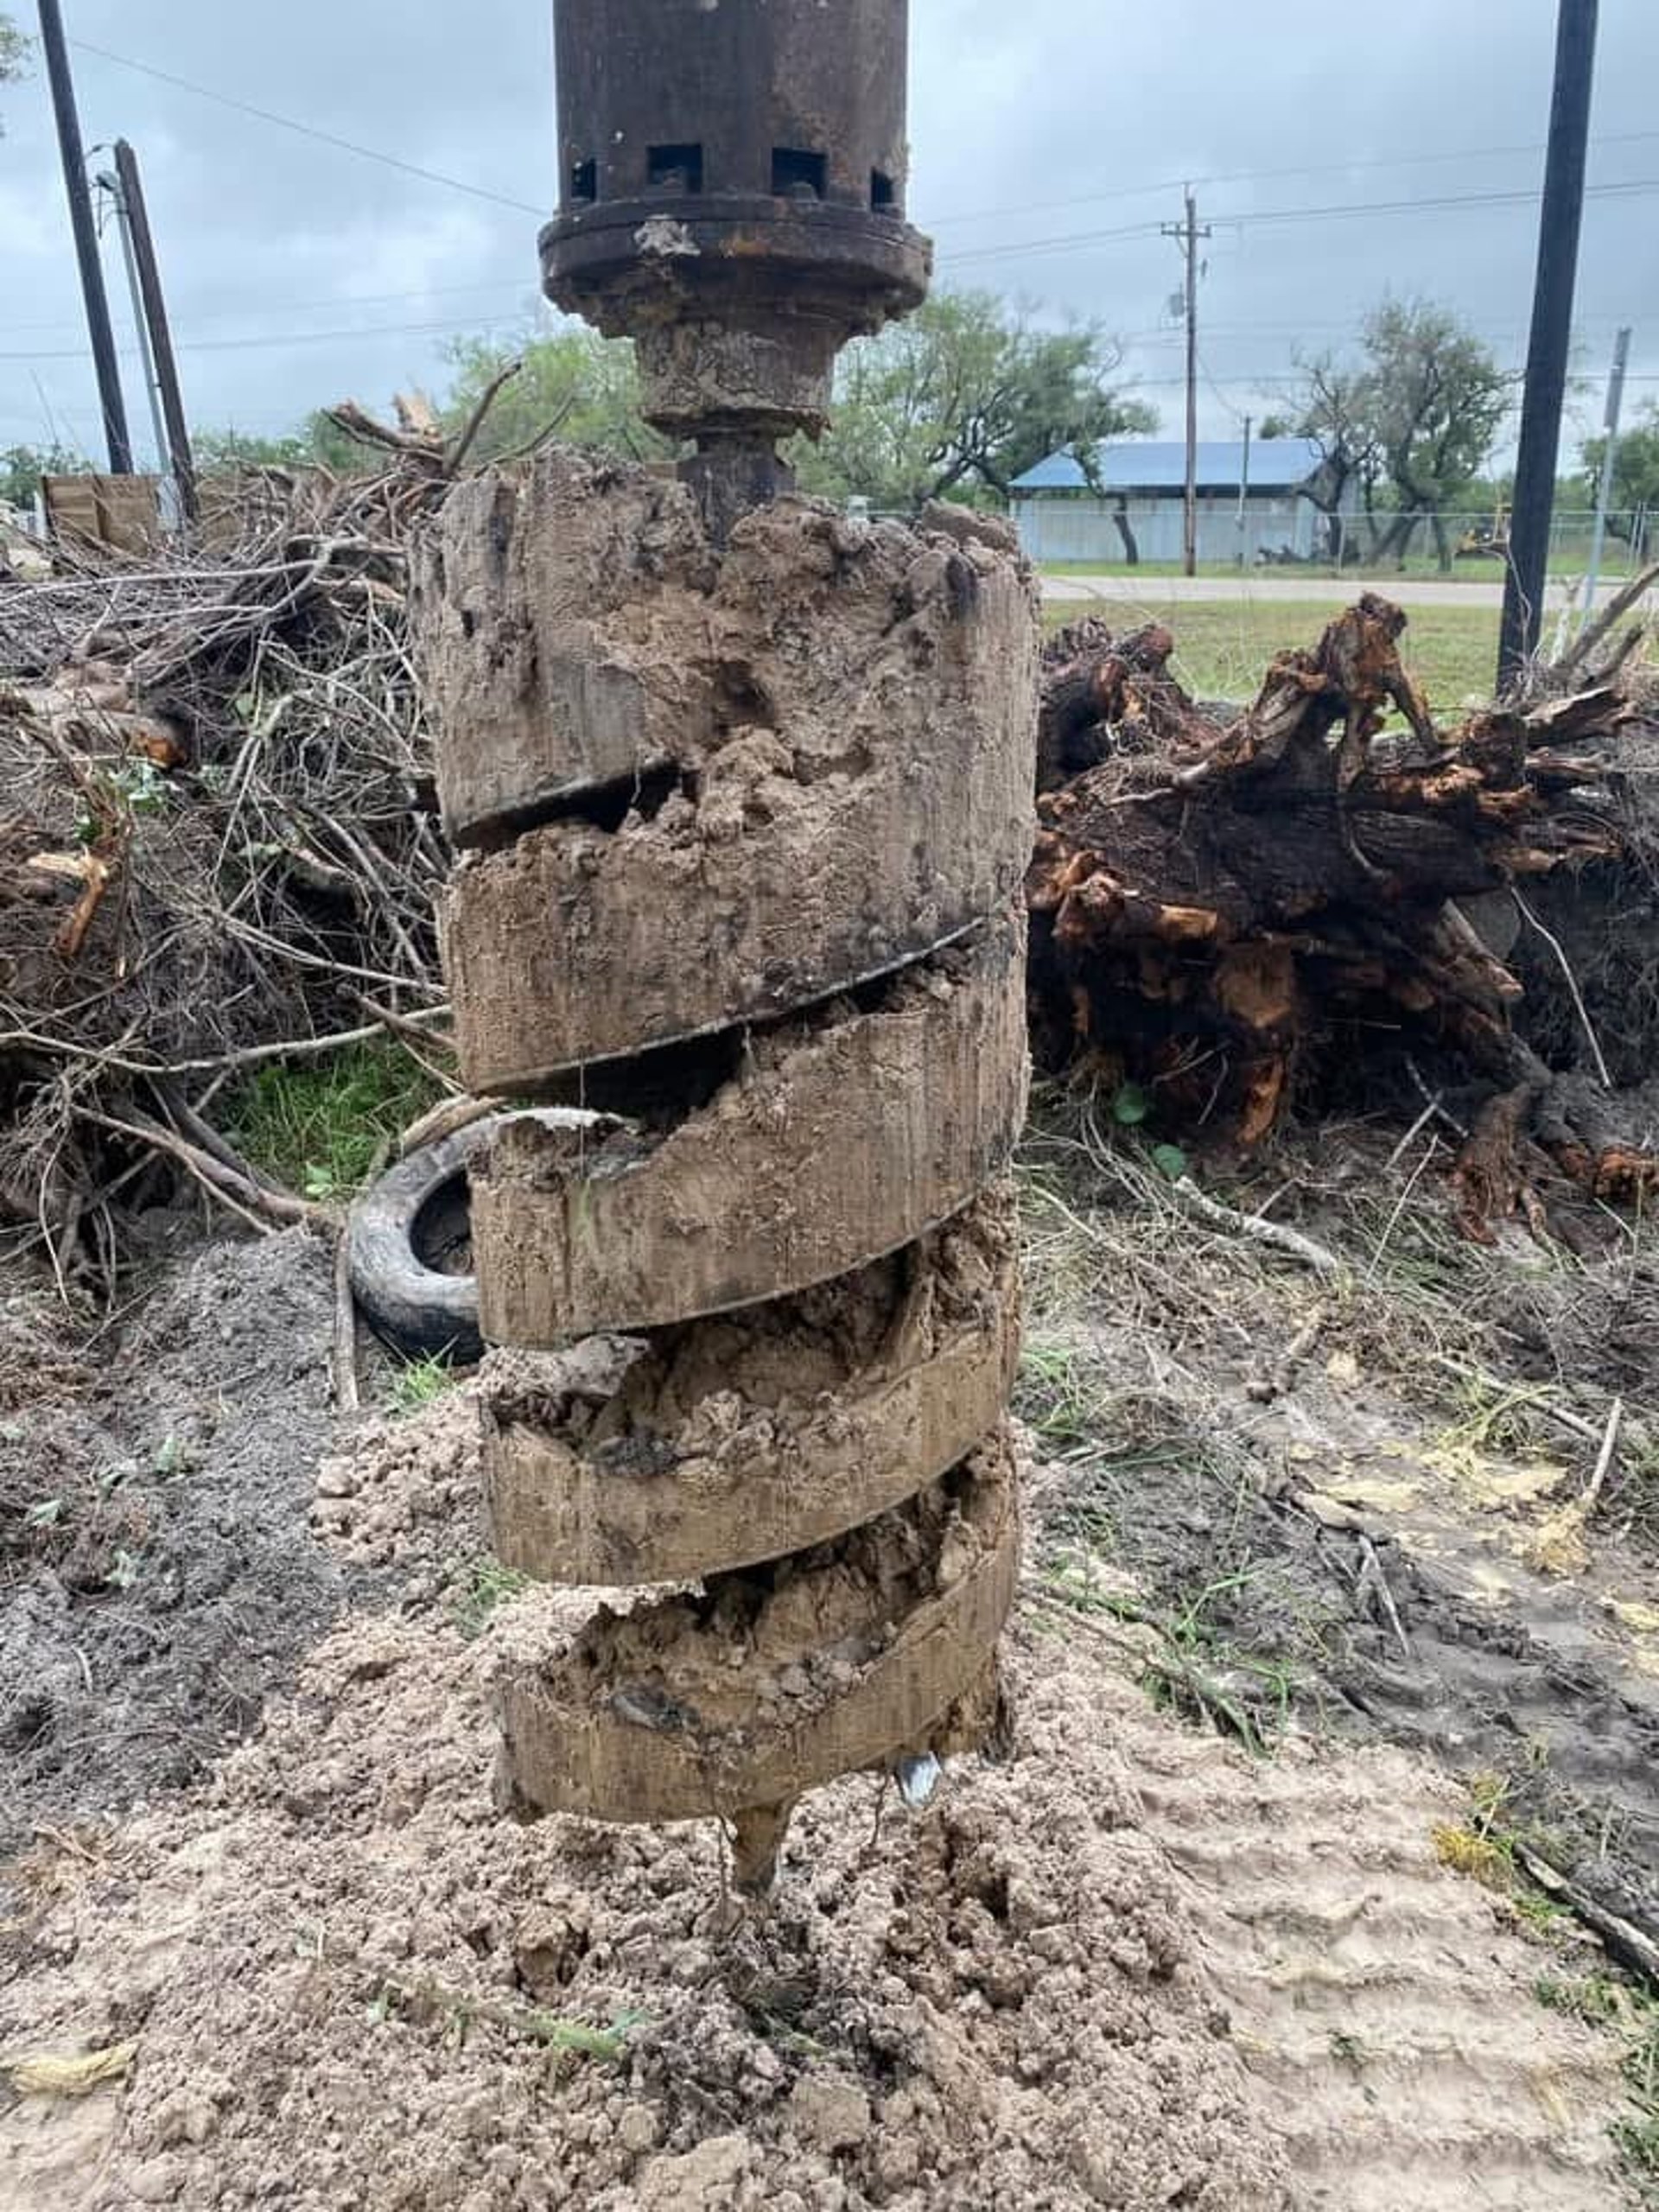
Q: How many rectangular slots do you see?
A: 4